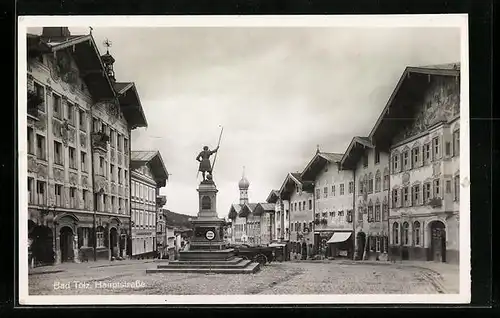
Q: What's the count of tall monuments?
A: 1